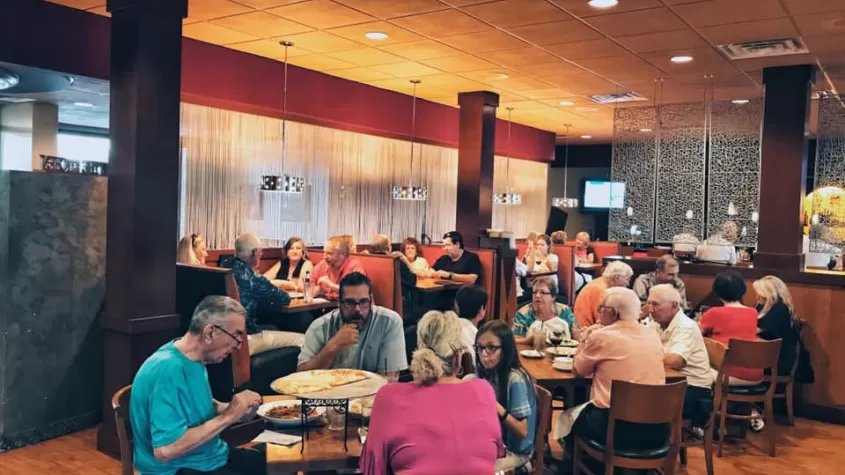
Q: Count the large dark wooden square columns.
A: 3